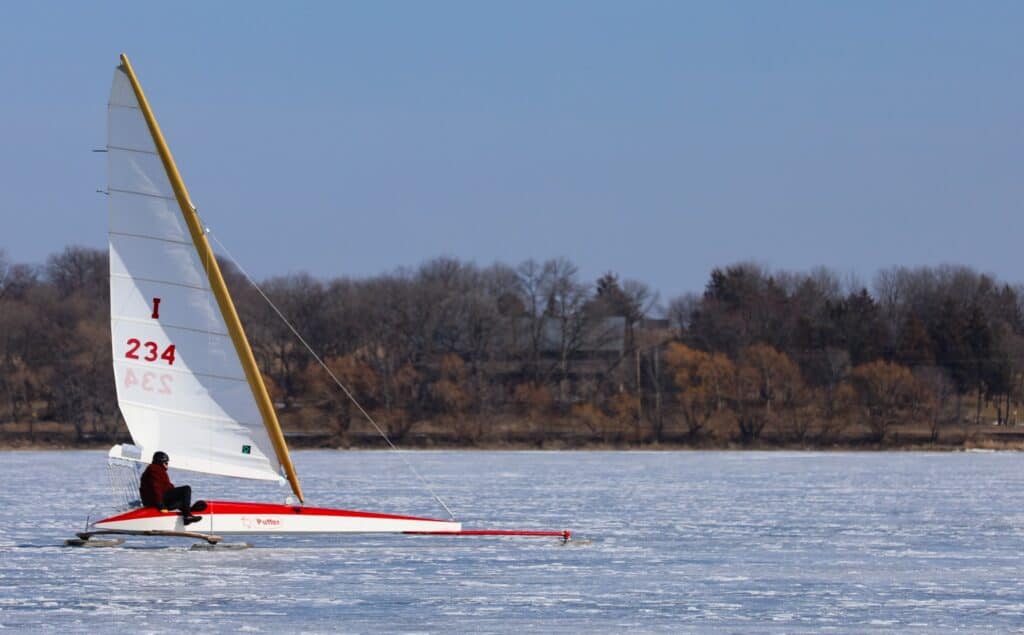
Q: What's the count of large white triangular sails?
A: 1